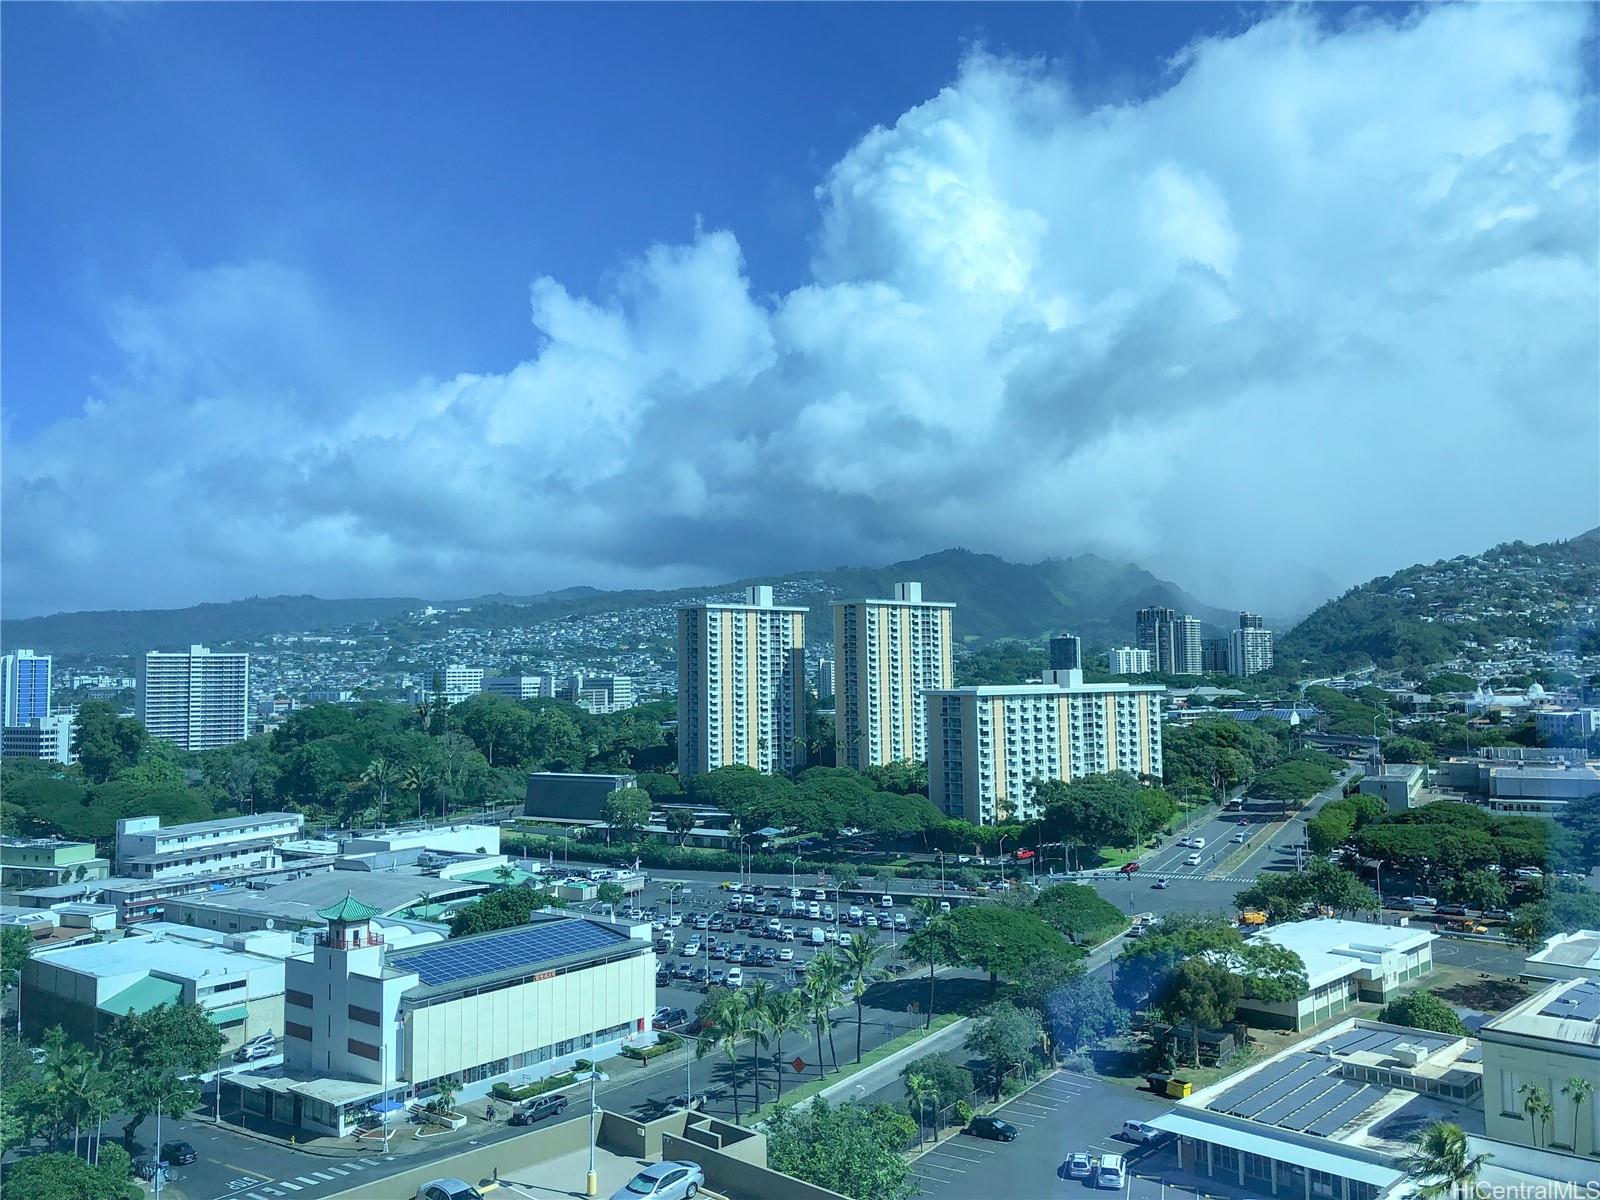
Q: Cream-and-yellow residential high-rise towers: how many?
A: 3